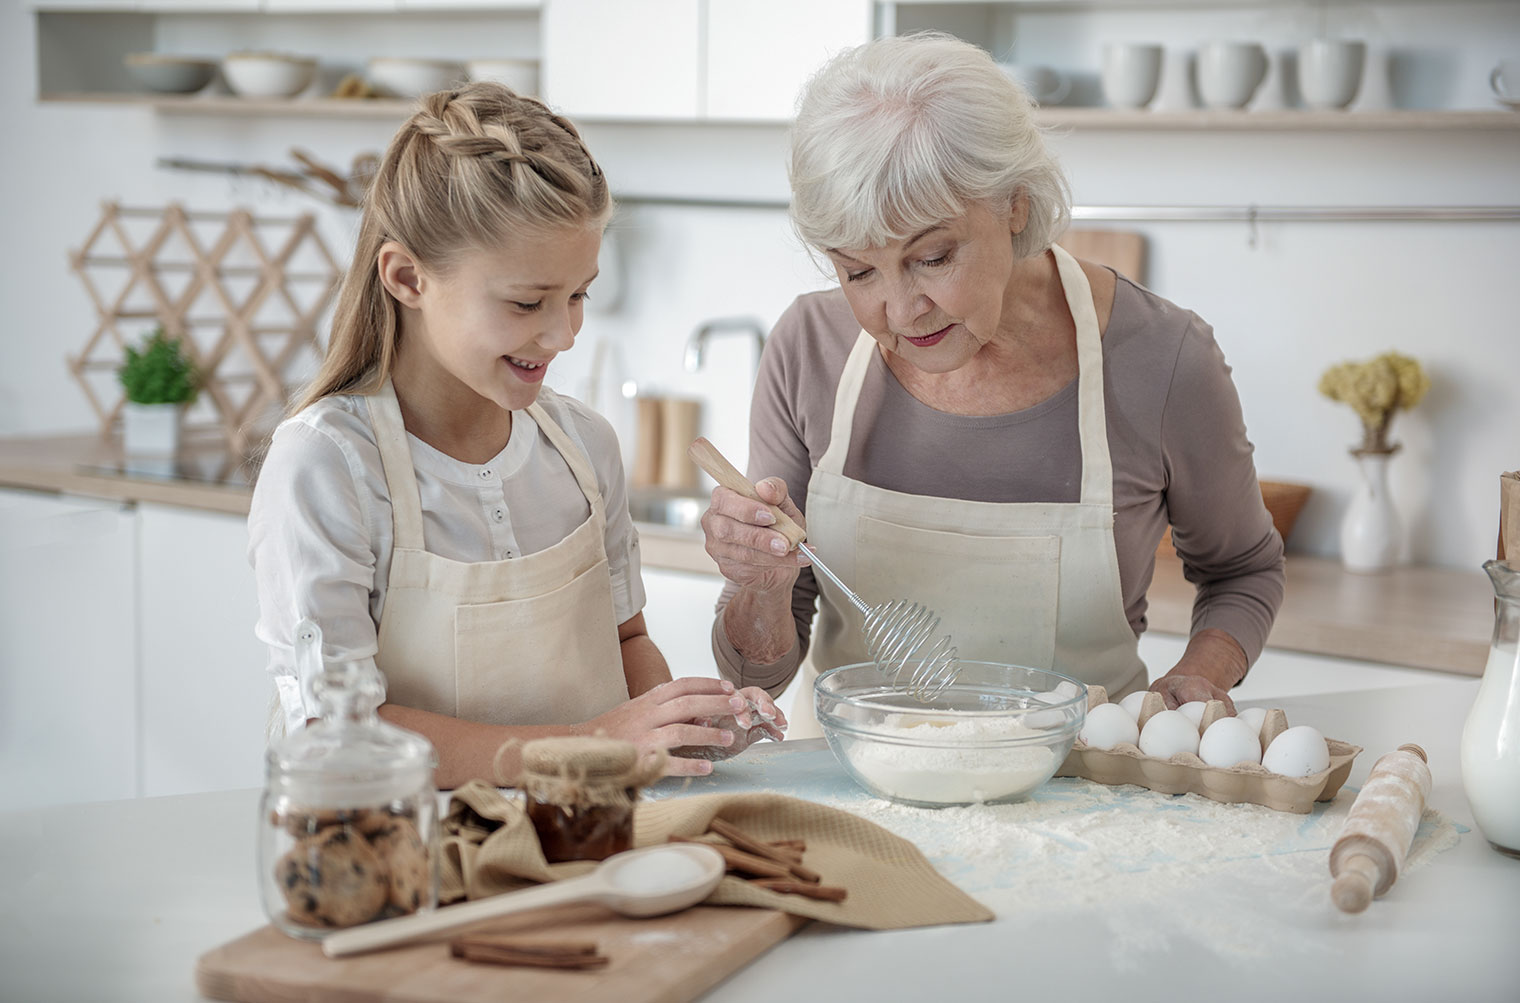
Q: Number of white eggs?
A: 7